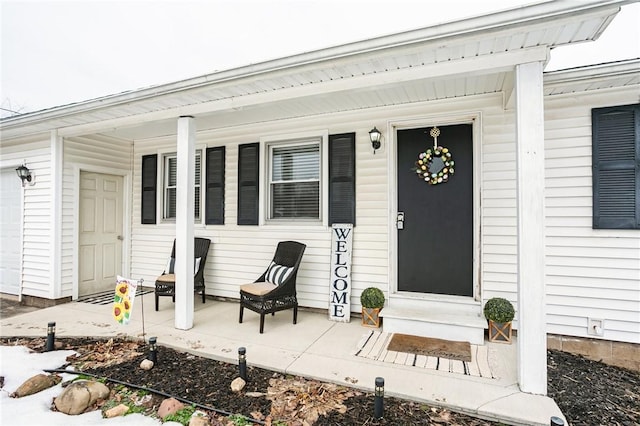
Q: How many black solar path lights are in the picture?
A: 5